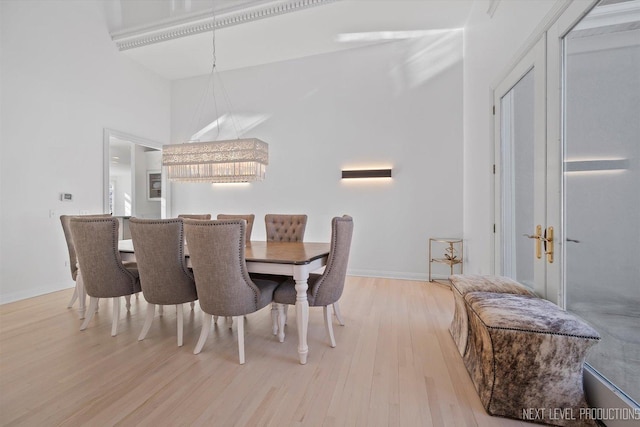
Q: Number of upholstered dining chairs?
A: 8